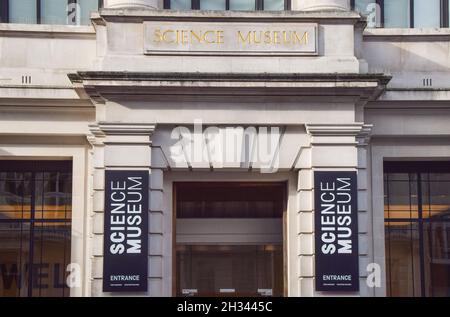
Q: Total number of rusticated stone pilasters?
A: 2